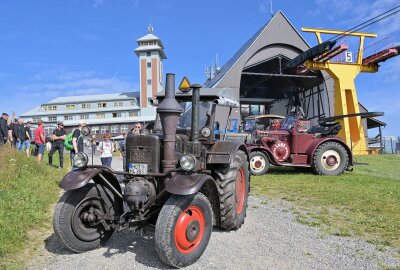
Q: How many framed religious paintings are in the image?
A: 0